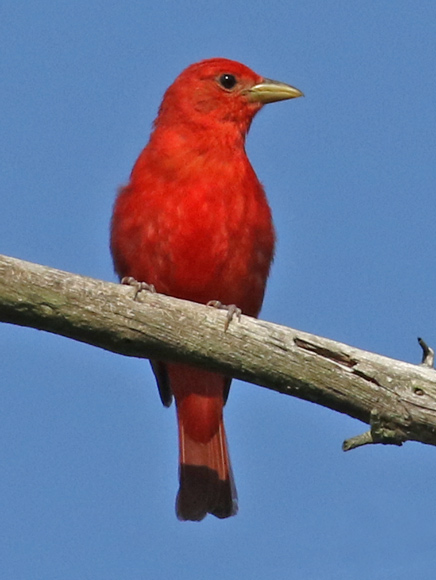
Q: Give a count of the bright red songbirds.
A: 1